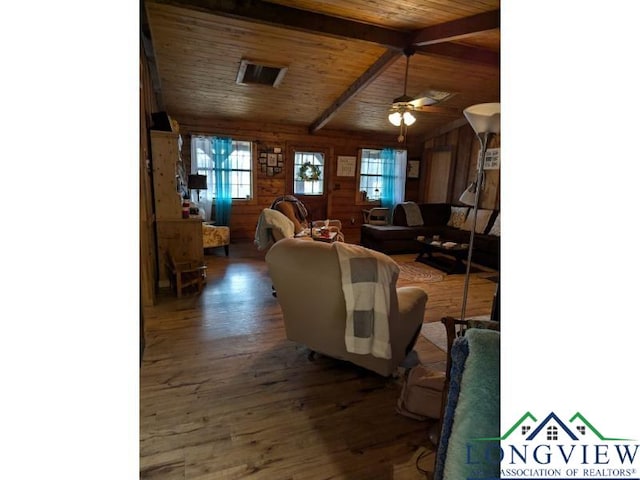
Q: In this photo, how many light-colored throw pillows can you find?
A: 3